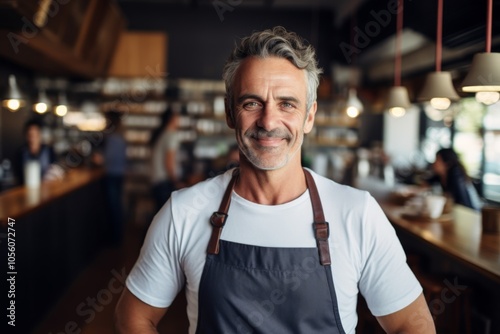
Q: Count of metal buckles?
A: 2